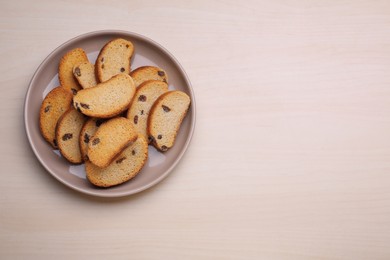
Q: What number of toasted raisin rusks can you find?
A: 12